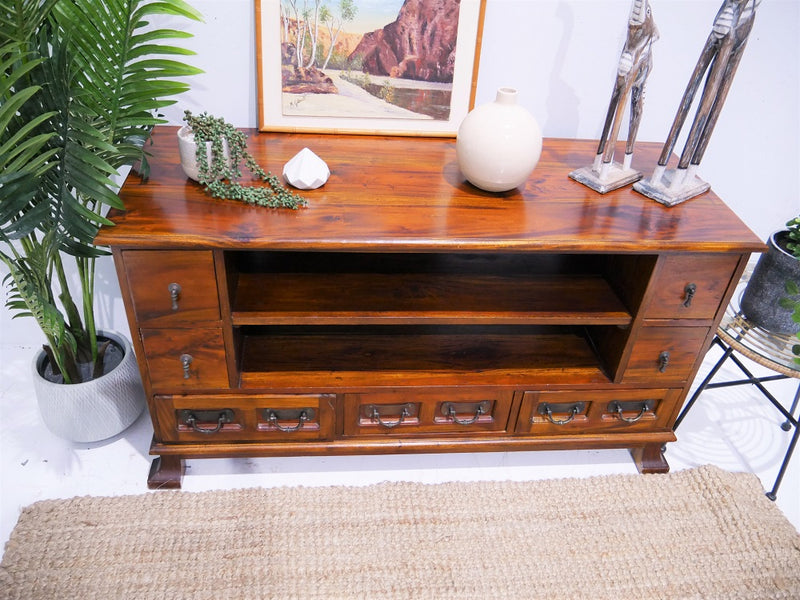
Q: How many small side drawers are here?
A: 4